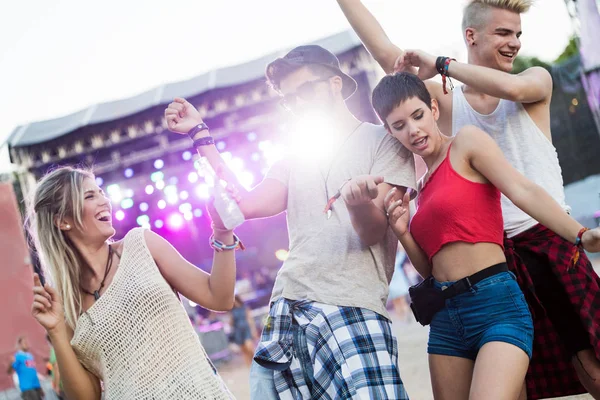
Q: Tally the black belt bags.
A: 1